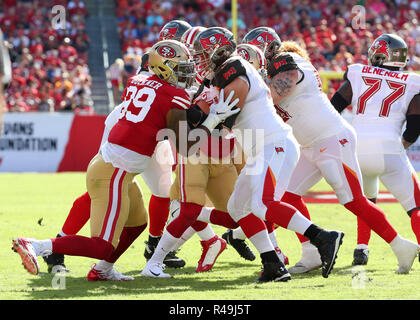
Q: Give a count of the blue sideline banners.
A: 0